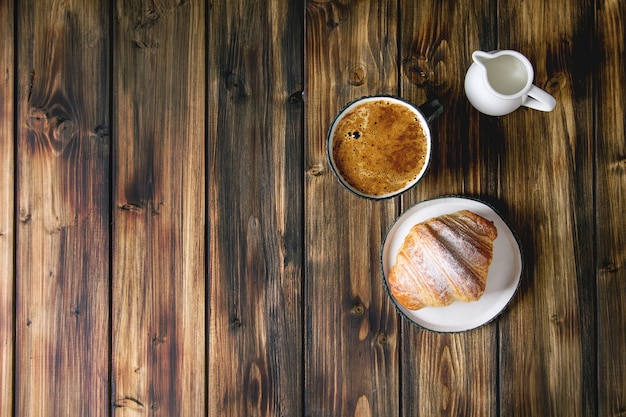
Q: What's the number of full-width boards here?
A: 6